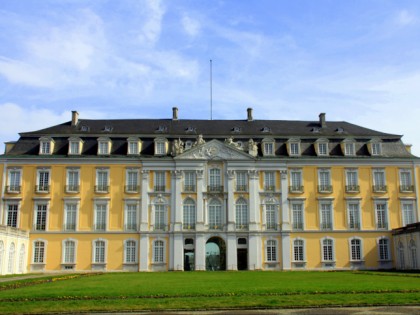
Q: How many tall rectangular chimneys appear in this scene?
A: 4